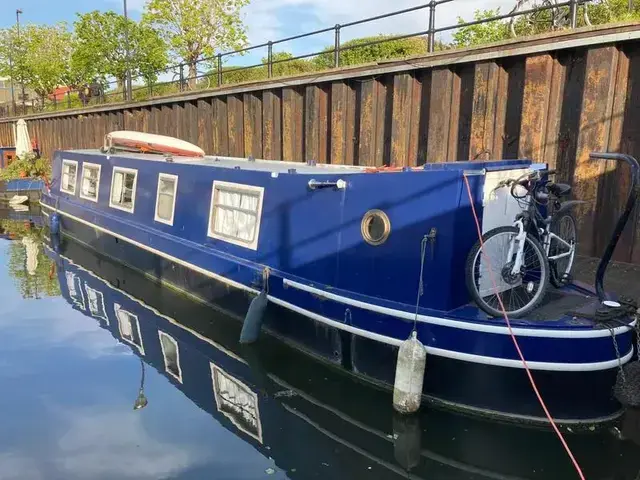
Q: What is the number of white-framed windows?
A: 5